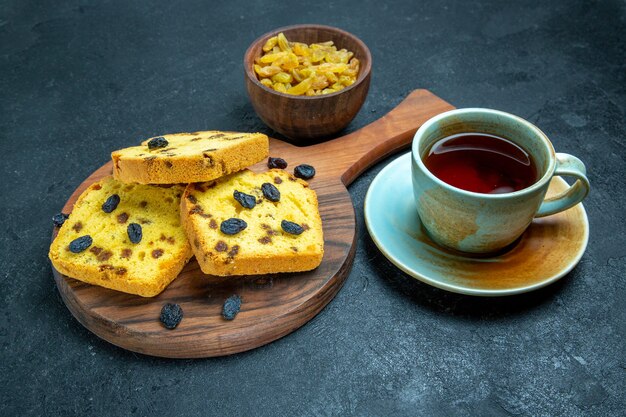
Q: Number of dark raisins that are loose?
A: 5